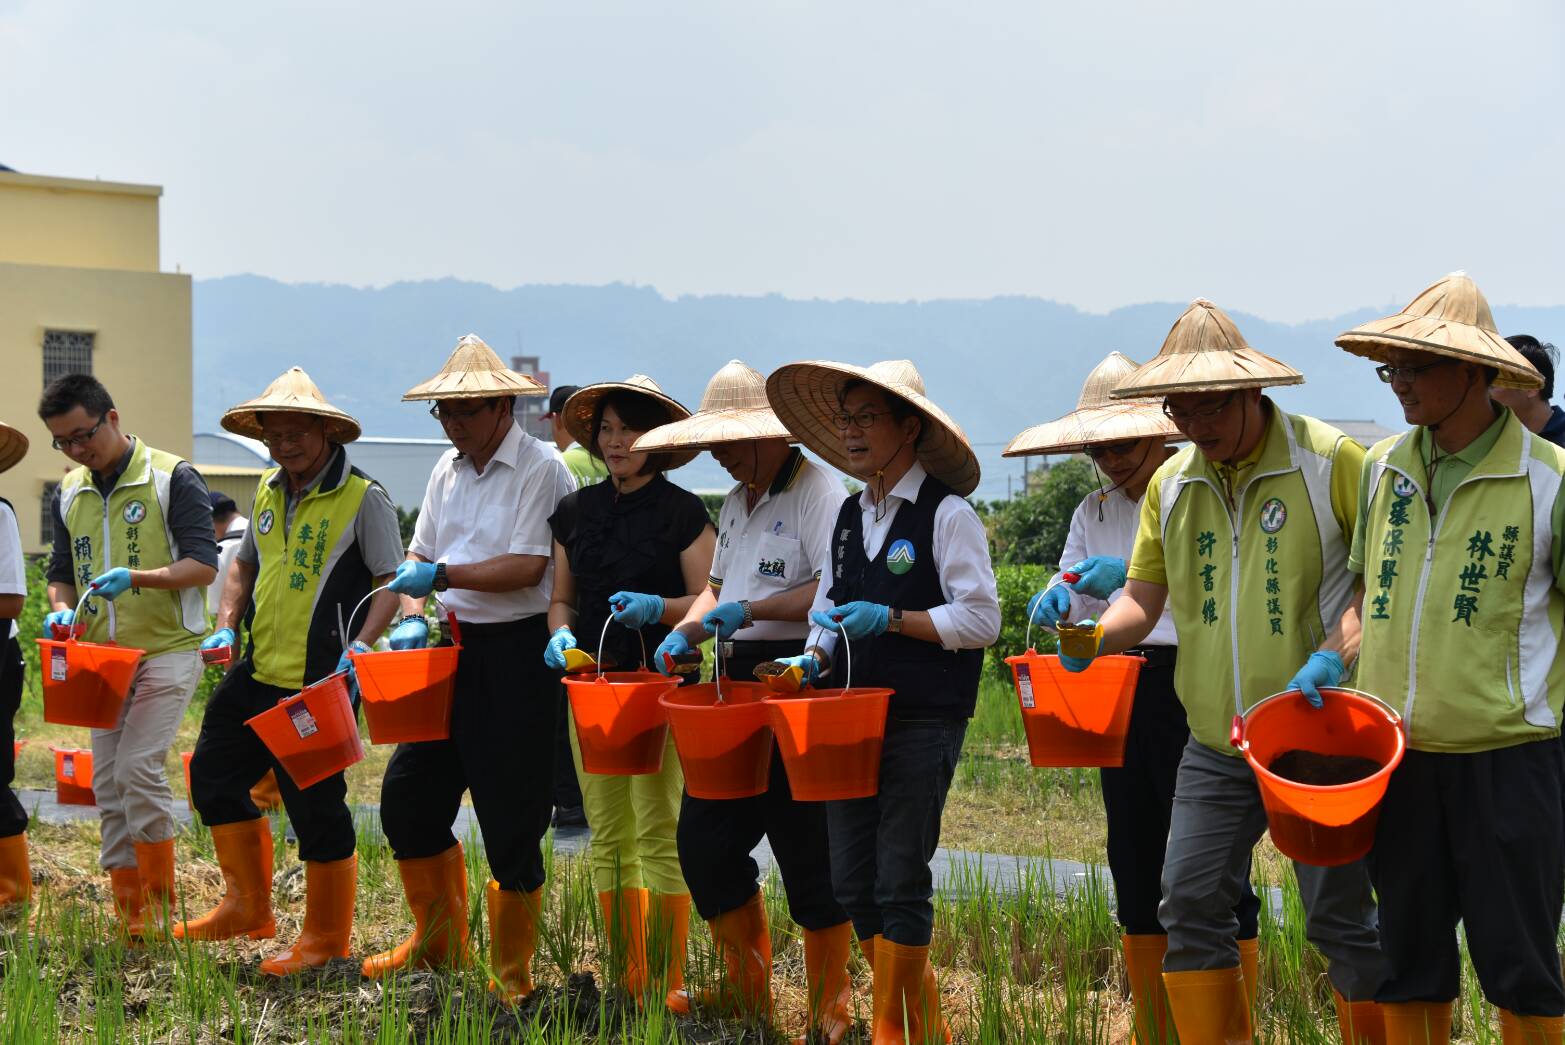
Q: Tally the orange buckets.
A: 11